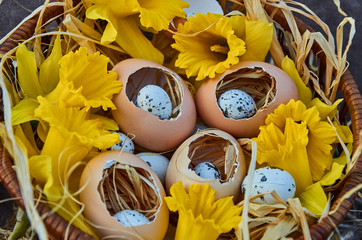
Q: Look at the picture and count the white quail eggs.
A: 7